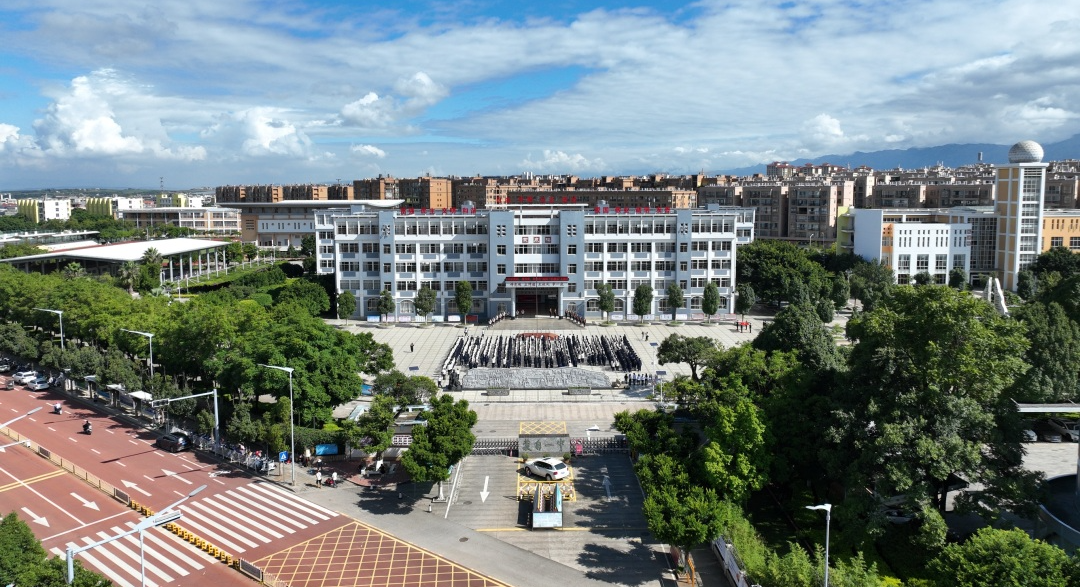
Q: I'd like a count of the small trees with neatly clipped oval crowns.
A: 9